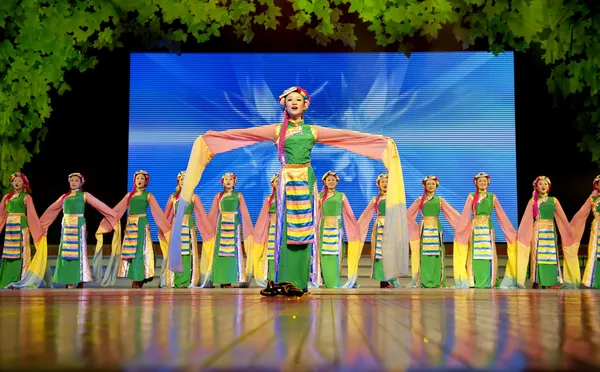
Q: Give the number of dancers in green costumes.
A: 13